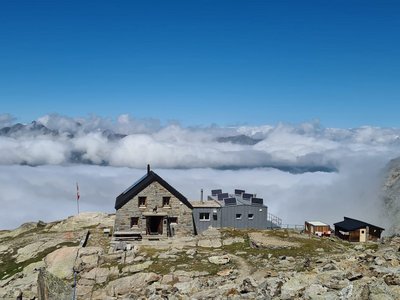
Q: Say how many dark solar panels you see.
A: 6